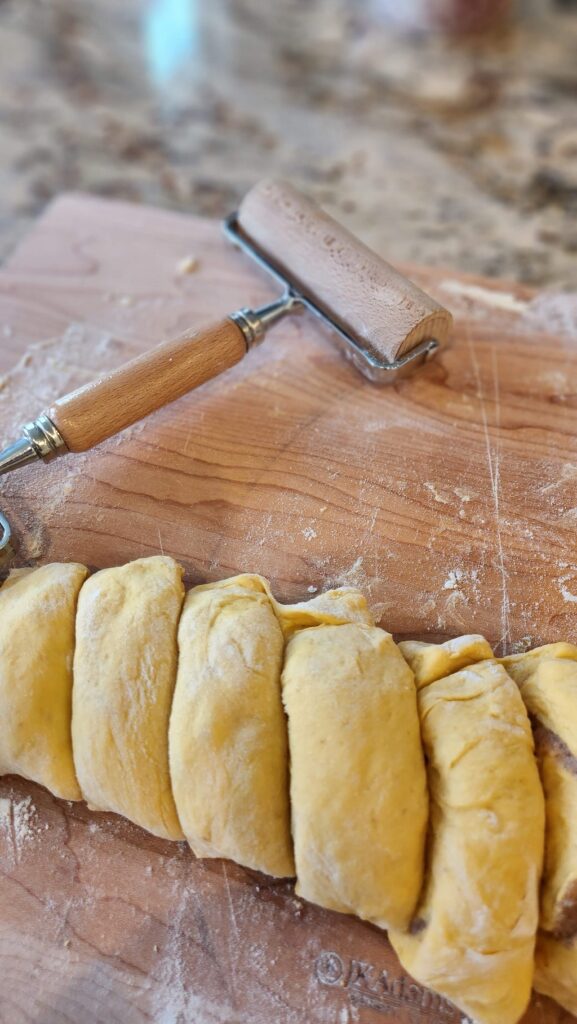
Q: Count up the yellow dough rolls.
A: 6